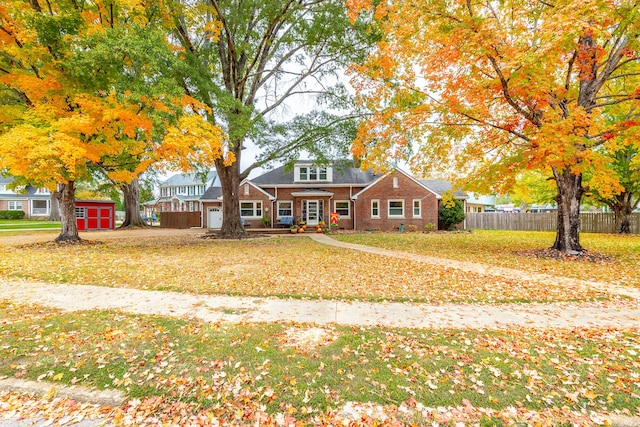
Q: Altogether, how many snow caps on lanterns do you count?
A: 0